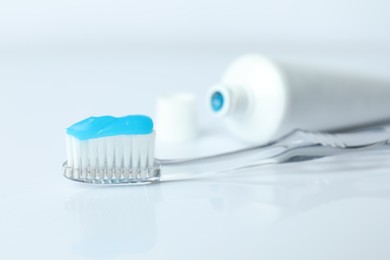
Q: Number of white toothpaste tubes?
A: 1